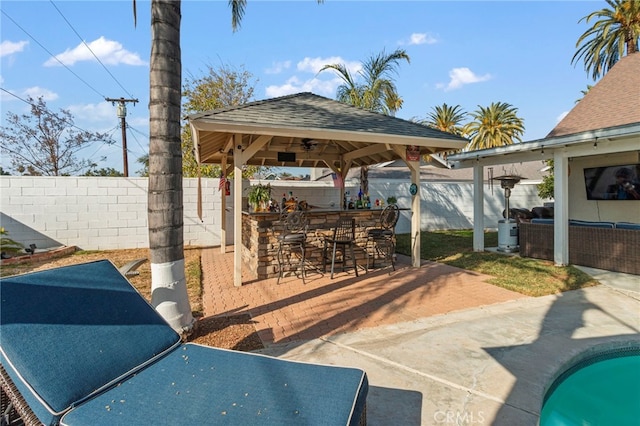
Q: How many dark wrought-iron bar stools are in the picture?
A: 3